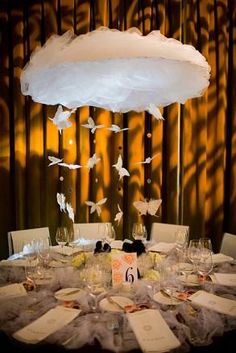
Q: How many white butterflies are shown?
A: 14